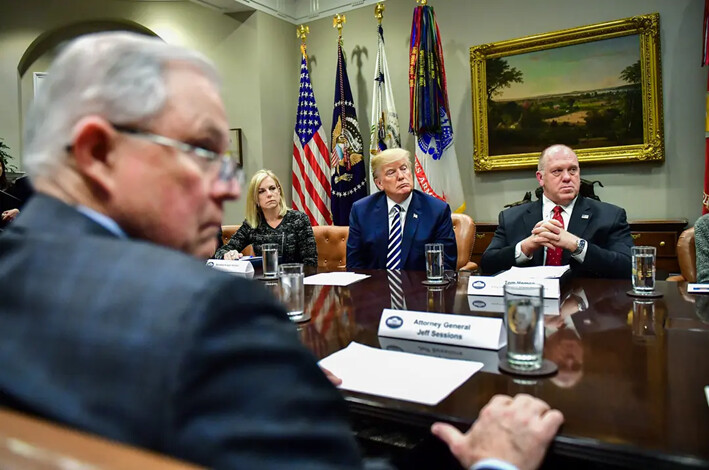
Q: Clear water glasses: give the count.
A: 5